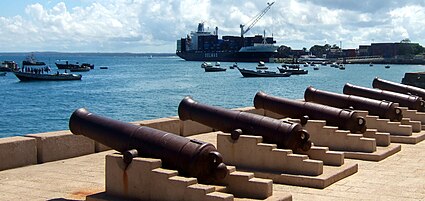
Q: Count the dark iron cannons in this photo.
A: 6